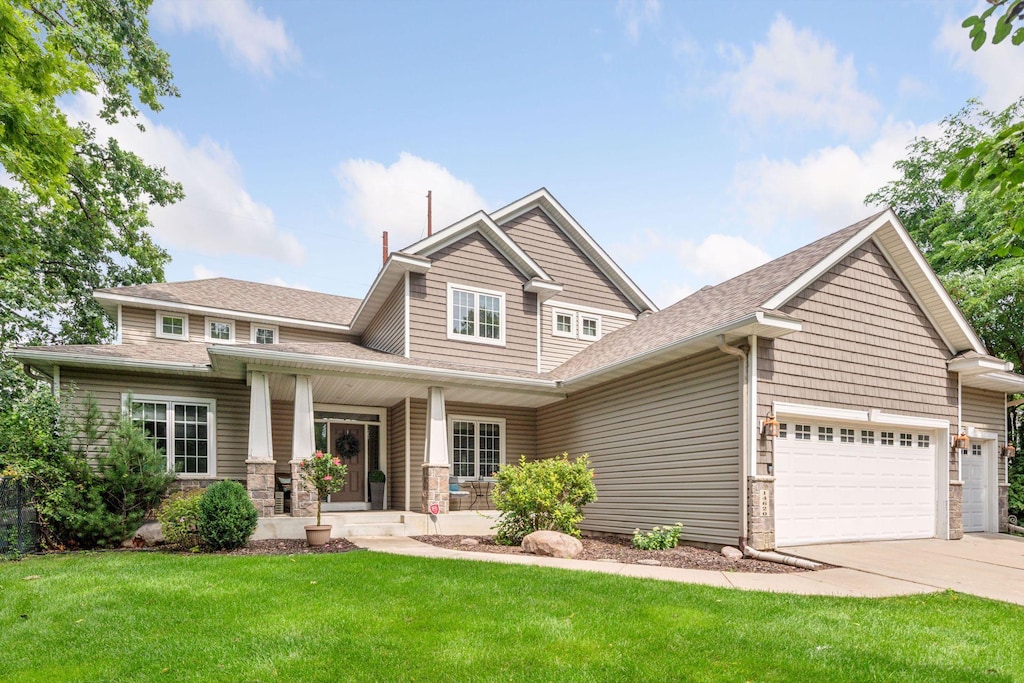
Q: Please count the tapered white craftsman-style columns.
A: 3